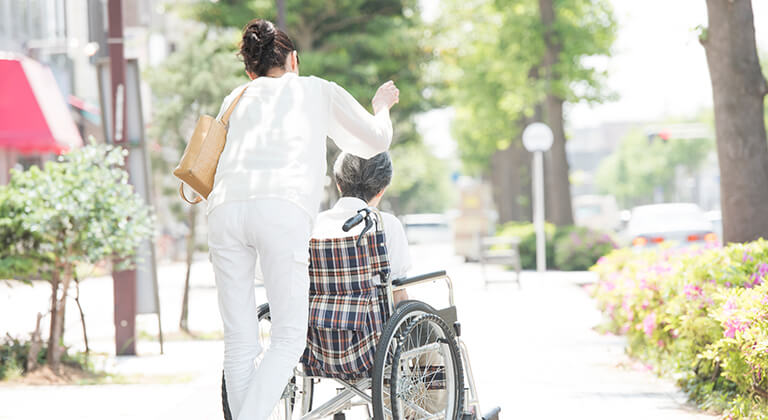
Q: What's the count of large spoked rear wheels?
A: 2